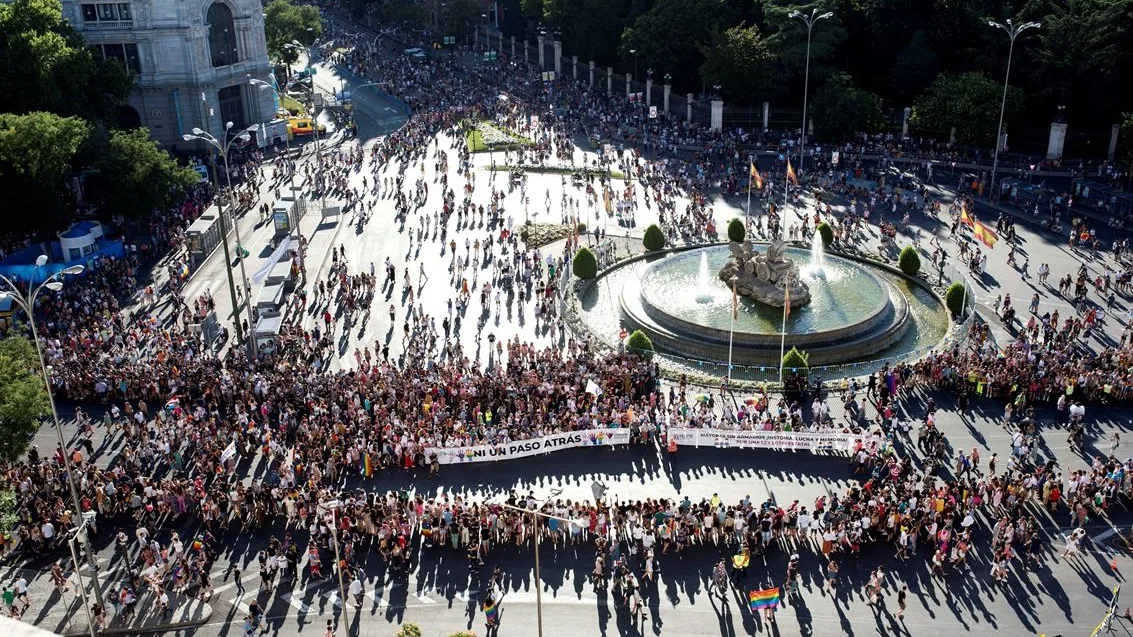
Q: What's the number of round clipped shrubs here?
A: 8